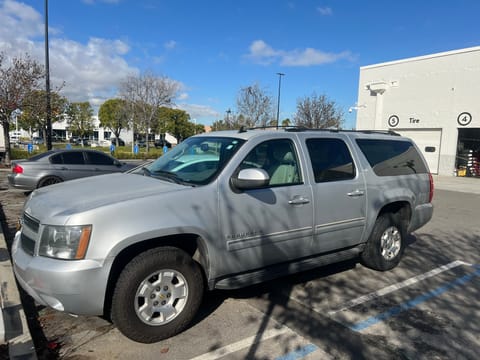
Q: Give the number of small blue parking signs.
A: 5